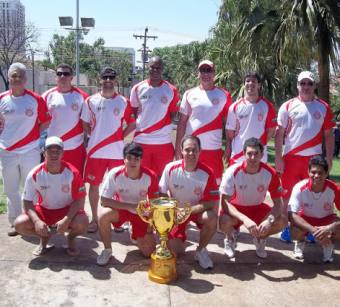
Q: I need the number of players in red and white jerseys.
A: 12